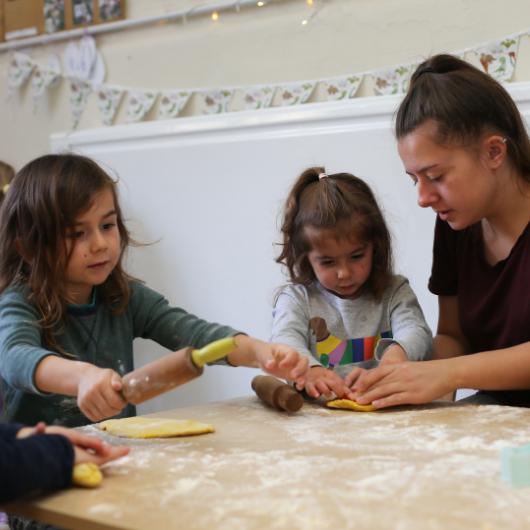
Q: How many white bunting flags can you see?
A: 12